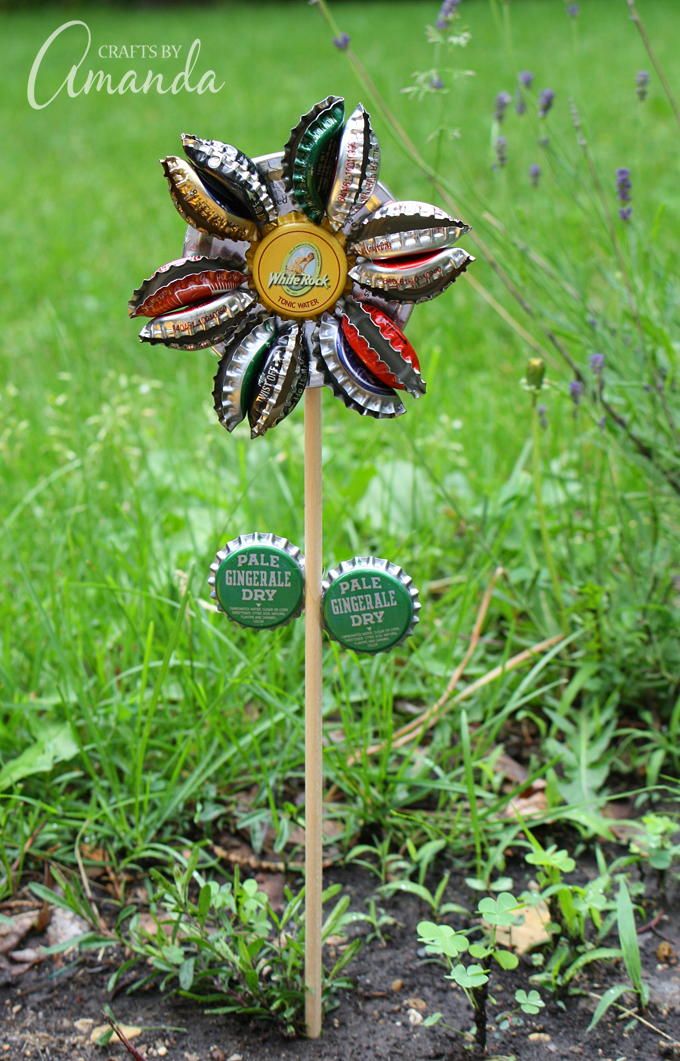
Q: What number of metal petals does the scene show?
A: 12